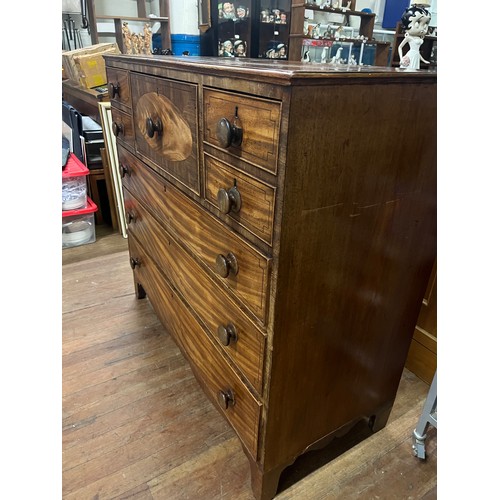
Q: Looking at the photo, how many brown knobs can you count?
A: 11